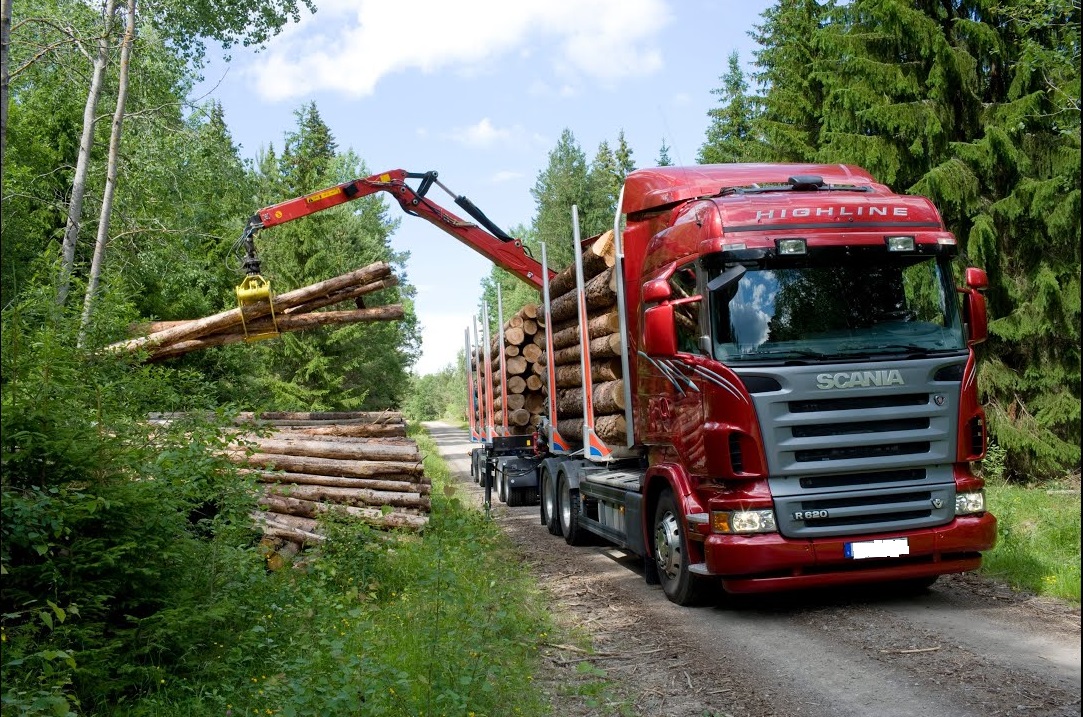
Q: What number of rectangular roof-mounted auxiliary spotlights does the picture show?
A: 2